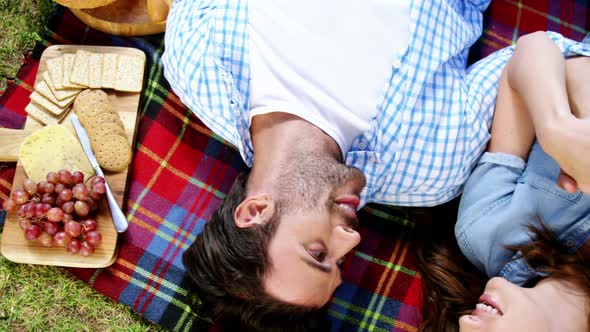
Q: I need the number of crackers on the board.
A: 15